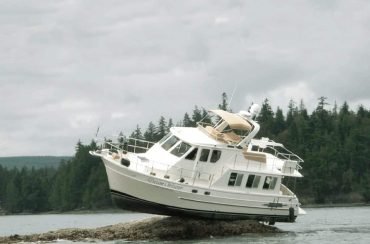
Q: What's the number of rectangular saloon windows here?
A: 3